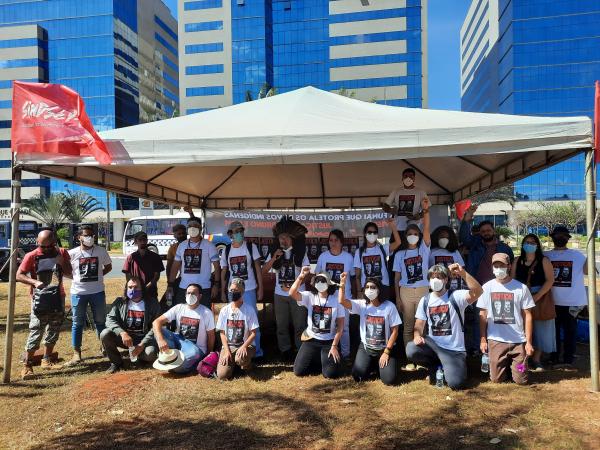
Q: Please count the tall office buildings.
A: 3